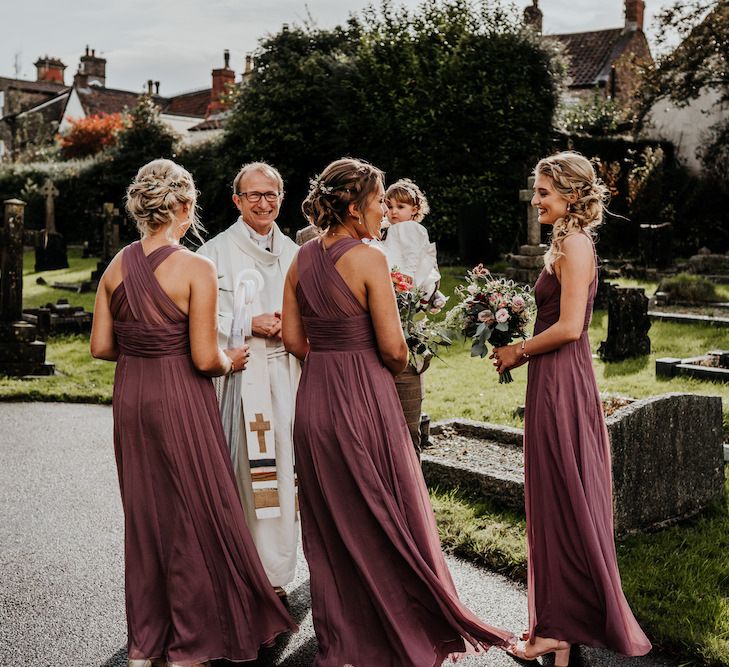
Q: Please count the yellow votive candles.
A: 0